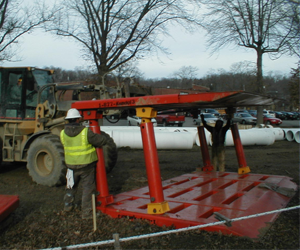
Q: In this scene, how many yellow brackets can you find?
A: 3